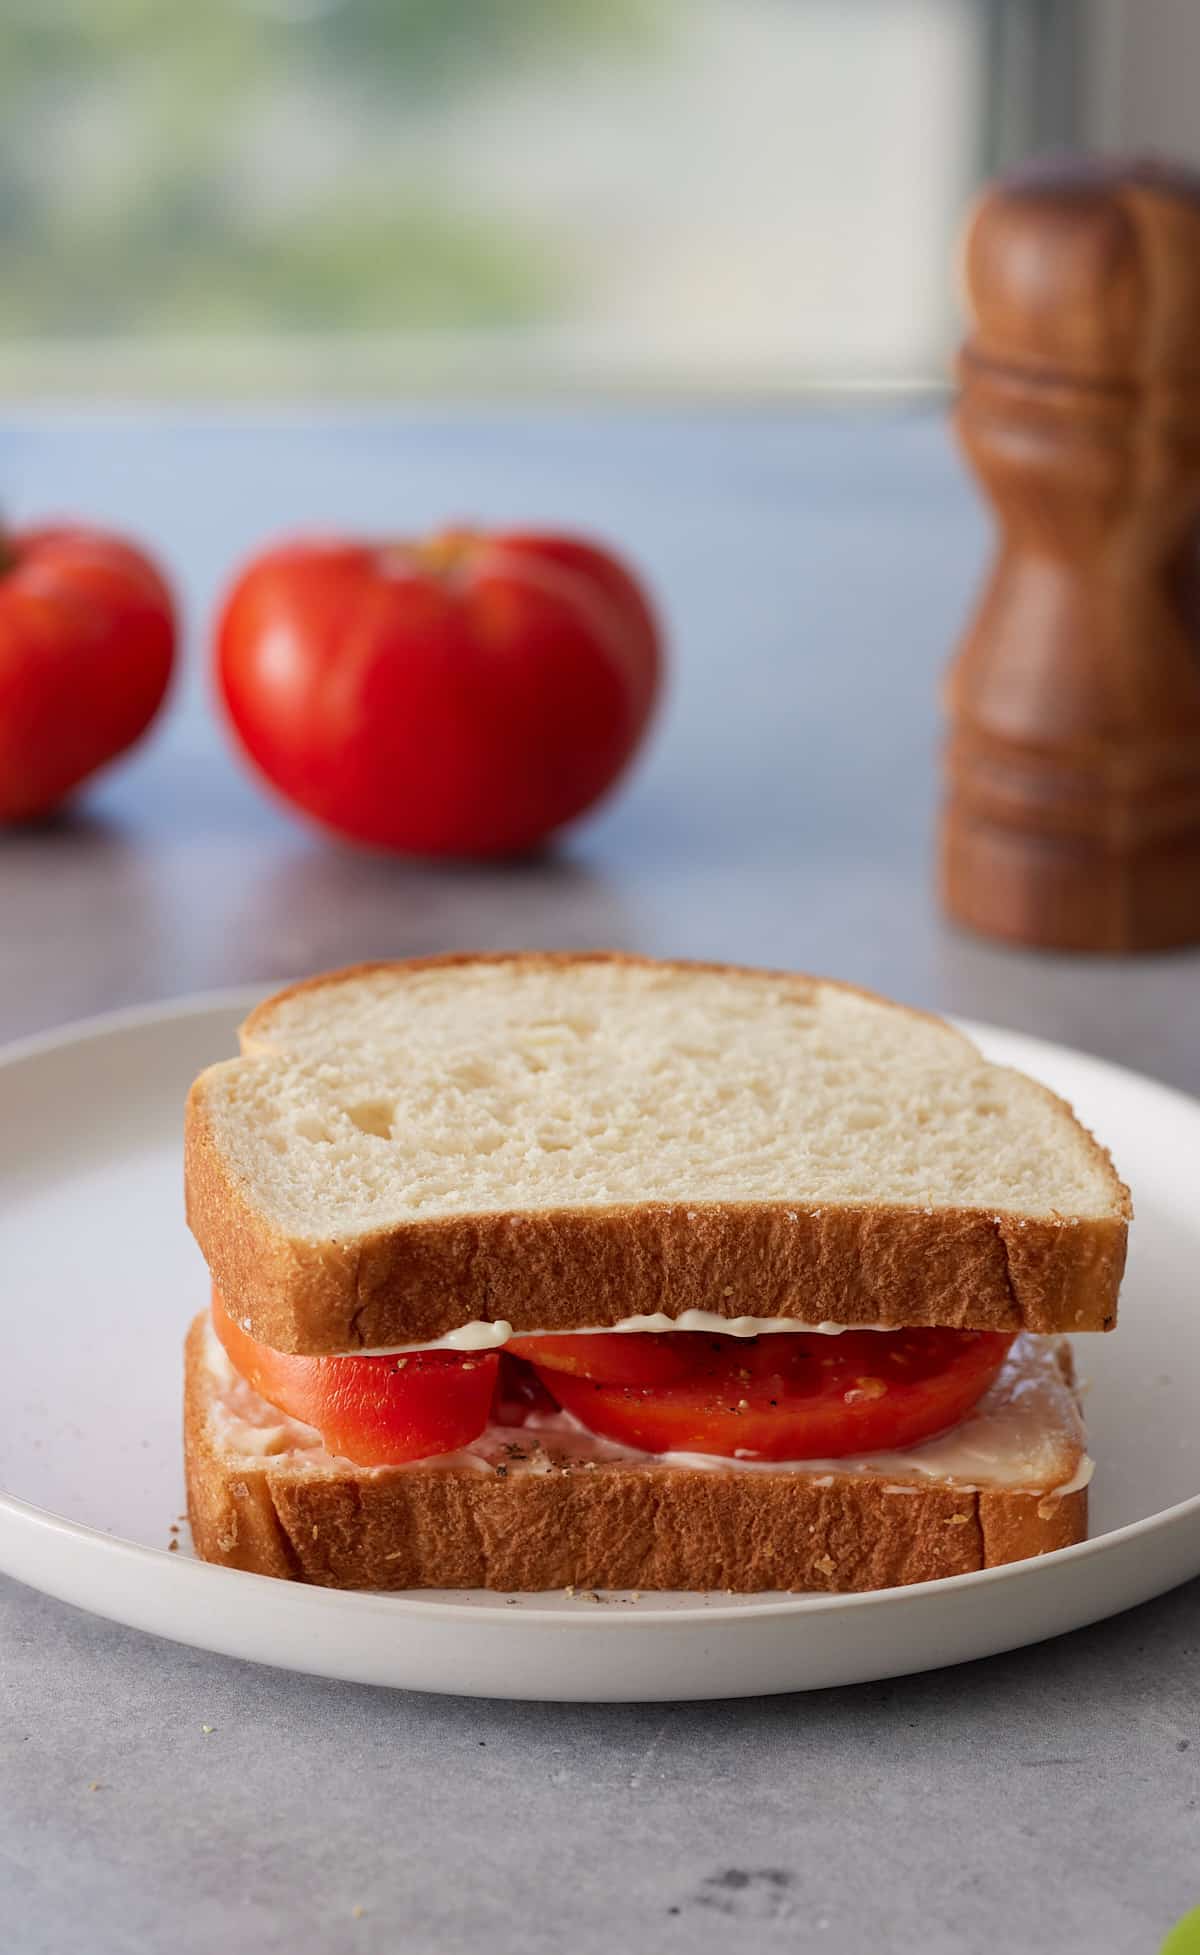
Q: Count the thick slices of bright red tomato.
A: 2